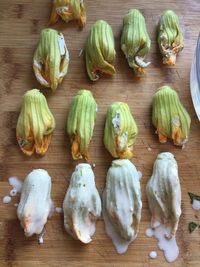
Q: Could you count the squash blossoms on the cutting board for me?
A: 13